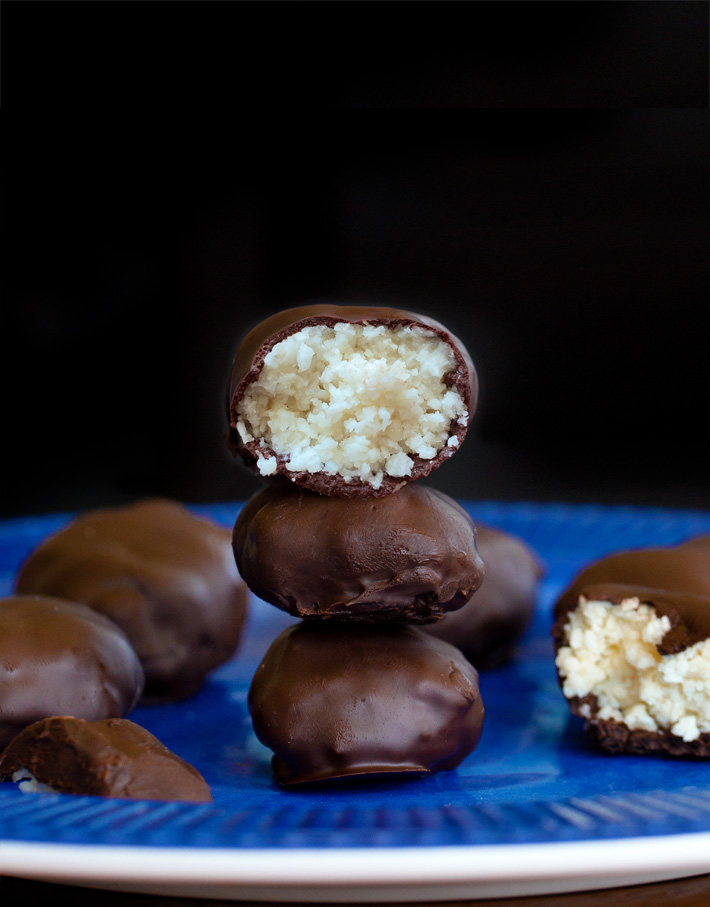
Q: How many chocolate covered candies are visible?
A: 8